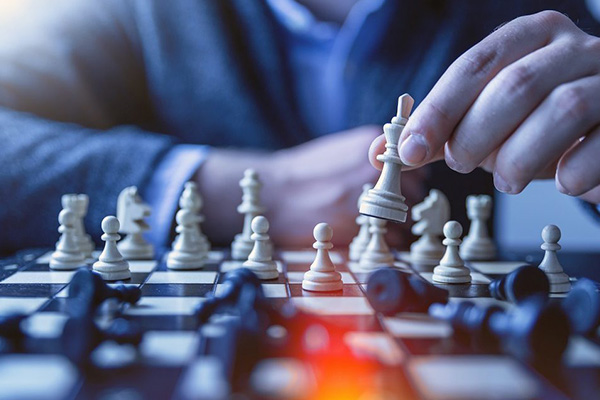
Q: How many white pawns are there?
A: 8